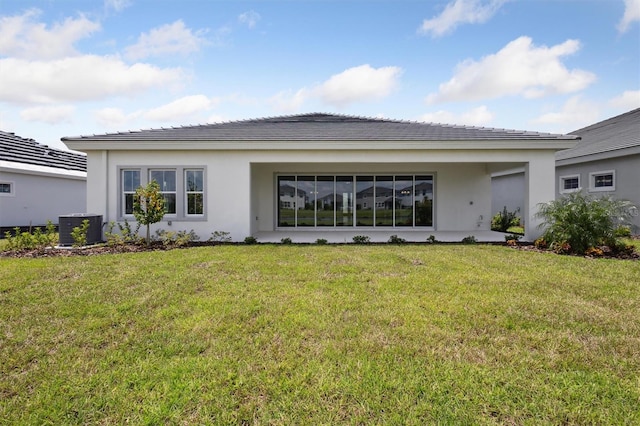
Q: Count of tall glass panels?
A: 8